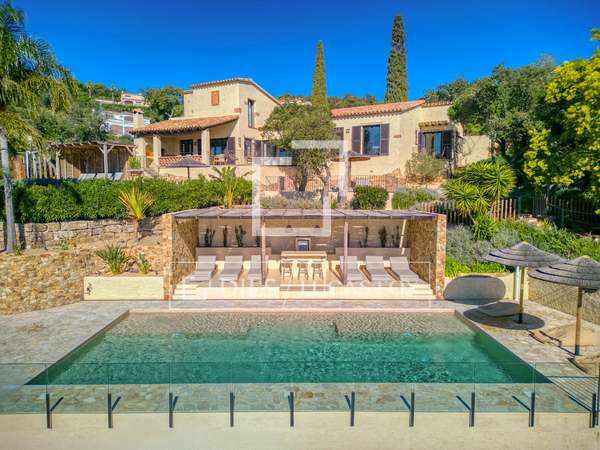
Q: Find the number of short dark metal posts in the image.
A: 10